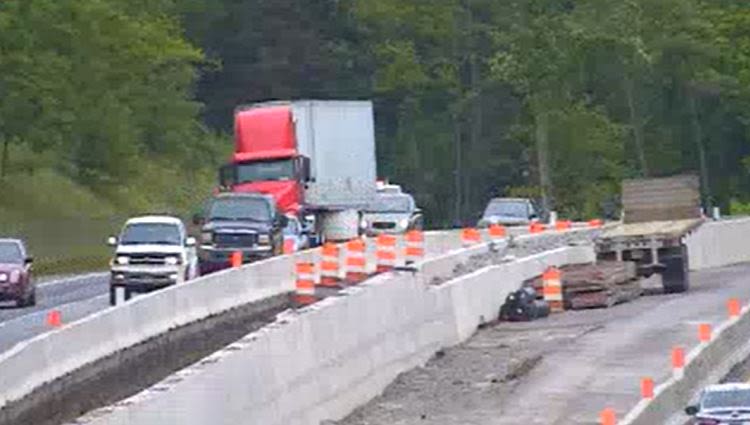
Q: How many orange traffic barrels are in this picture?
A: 11